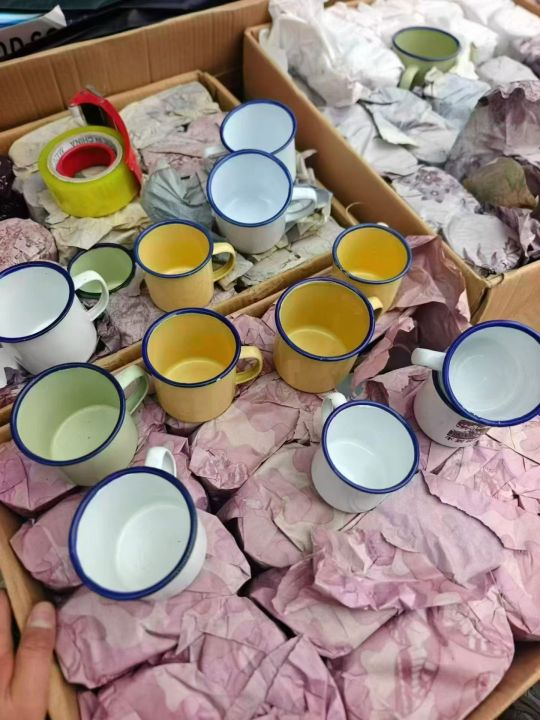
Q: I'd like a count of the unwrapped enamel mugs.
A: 14